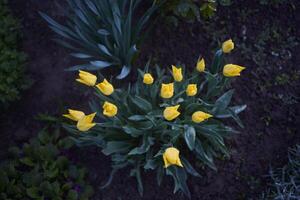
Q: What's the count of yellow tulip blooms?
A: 15